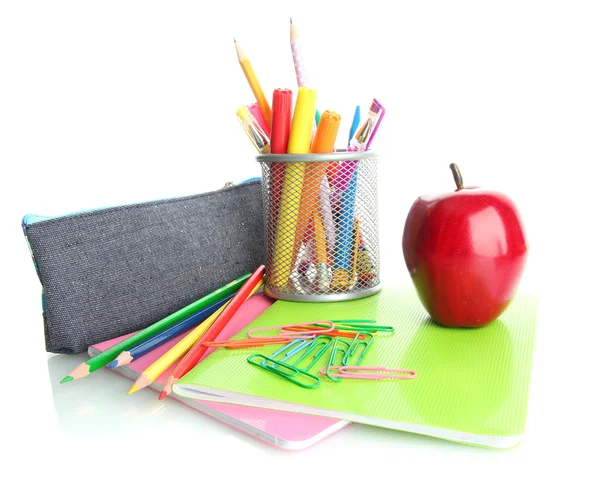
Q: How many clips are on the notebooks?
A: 11